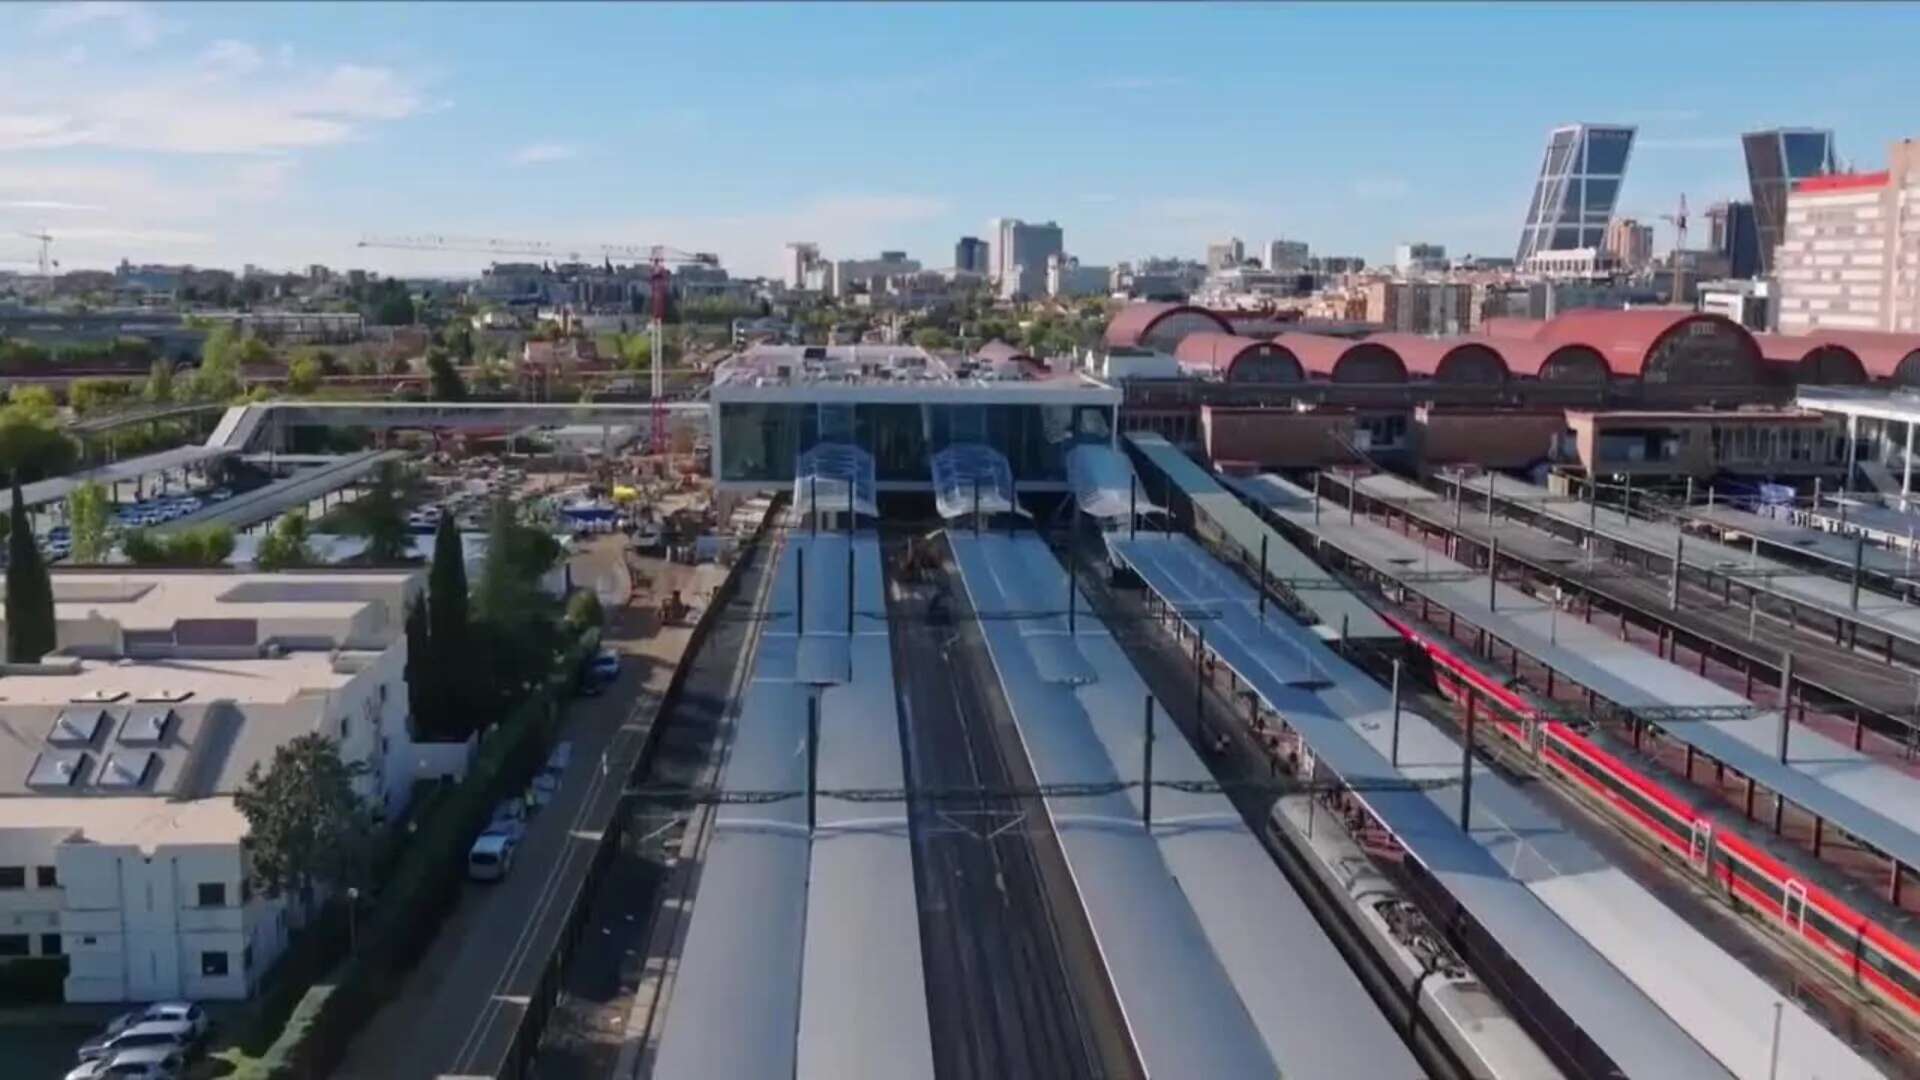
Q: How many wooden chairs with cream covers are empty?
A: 0